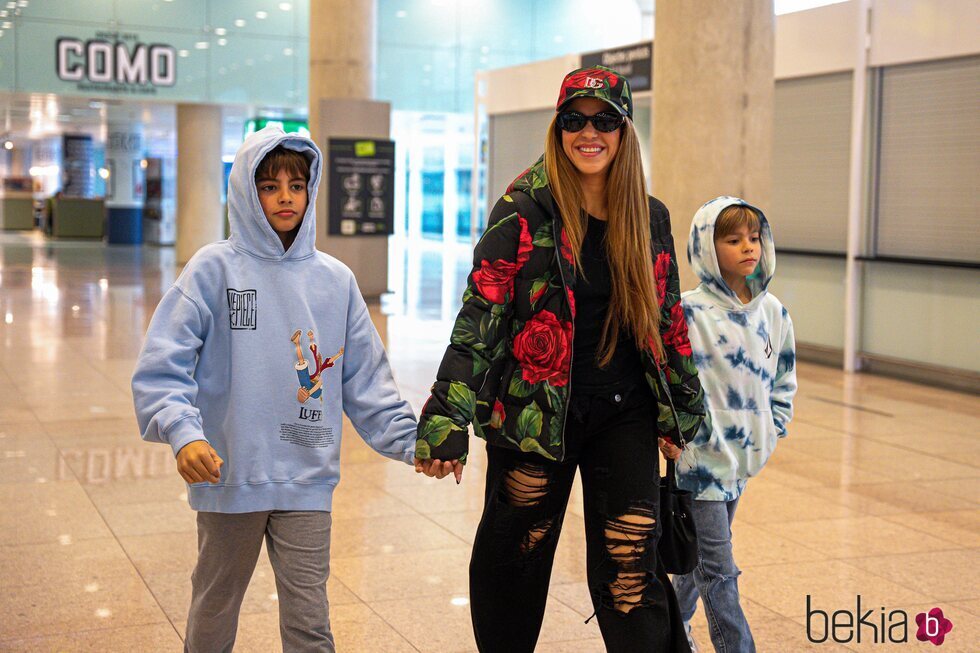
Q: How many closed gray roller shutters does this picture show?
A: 3